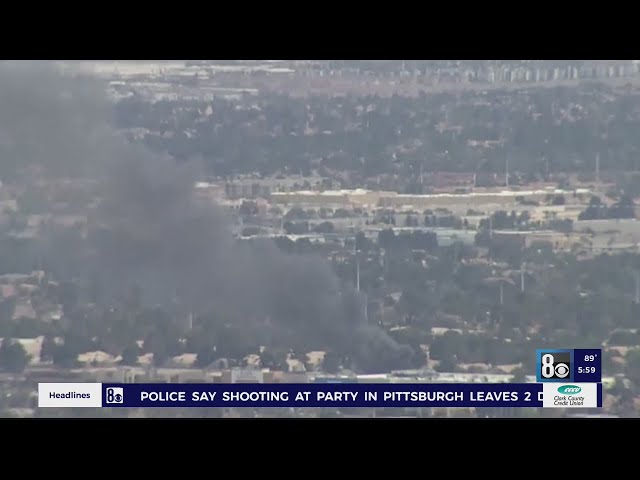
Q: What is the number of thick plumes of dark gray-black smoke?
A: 1